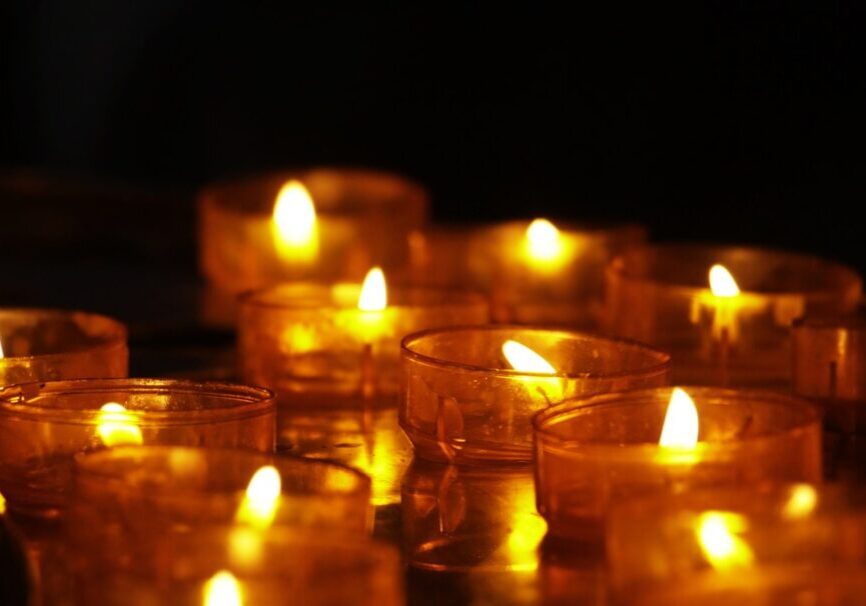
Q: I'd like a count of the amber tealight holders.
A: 12